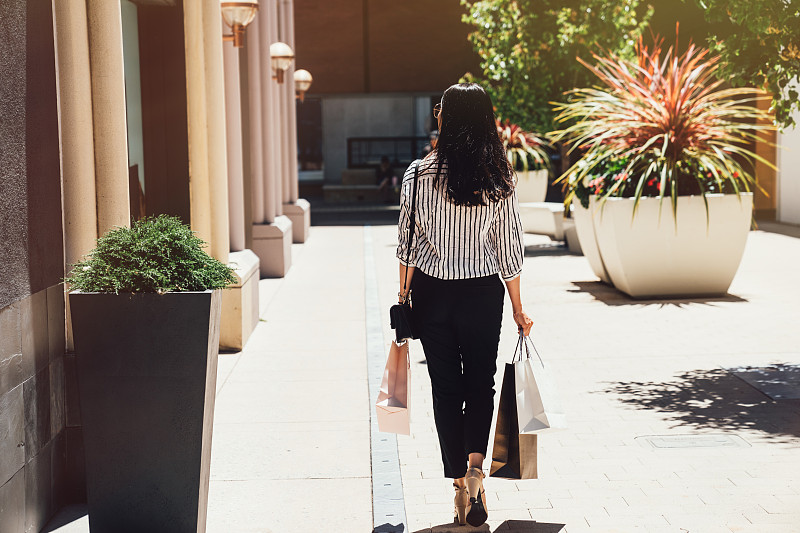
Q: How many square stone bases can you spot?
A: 3